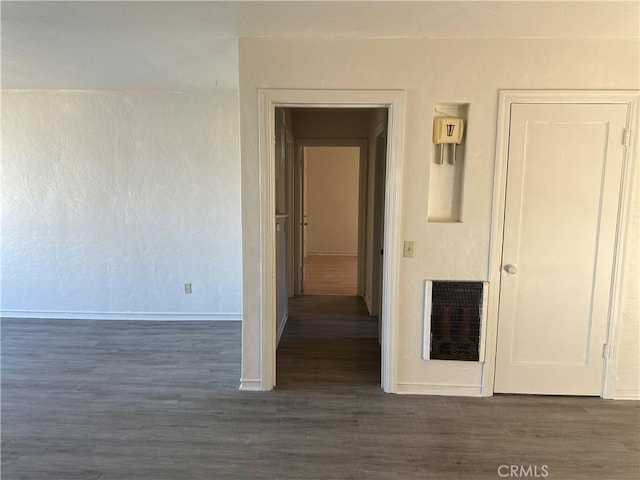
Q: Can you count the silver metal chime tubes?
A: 2